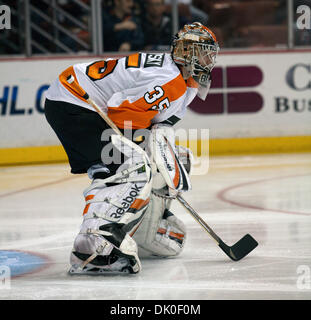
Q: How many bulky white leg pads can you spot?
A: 2